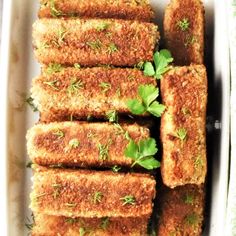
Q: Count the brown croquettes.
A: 9